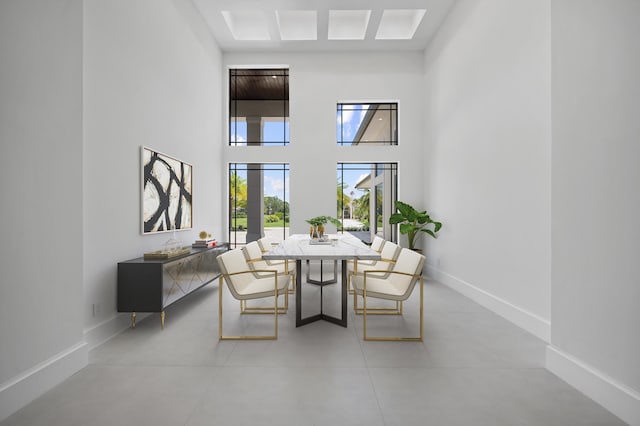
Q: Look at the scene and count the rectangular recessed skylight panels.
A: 4